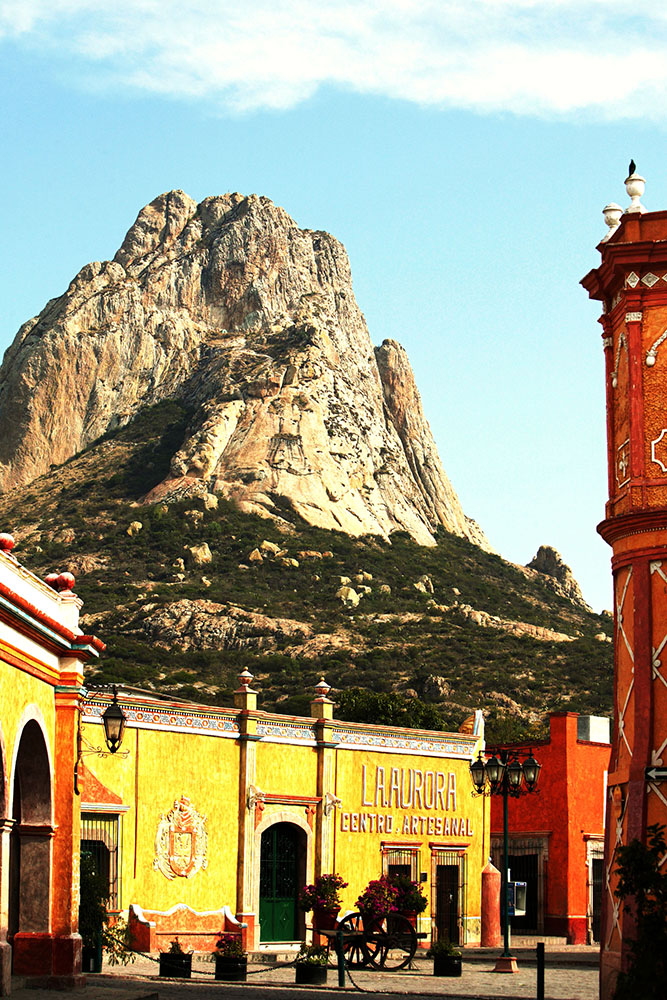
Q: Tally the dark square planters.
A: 4